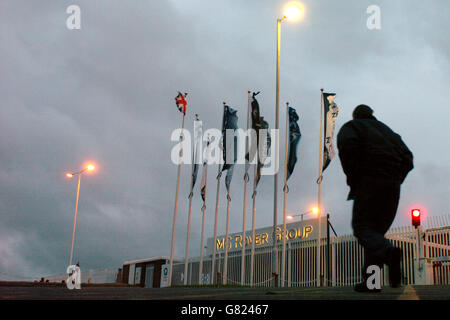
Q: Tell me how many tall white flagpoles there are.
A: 9